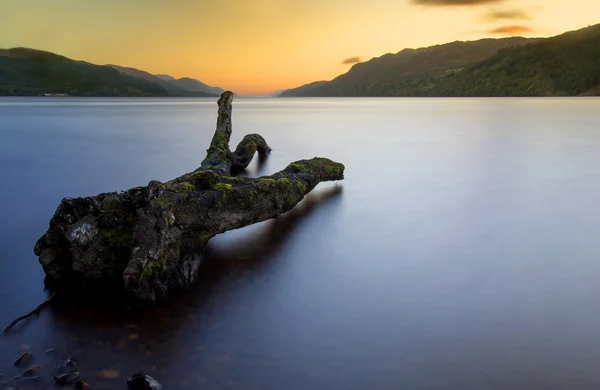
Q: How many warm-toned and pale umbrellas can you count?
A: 0